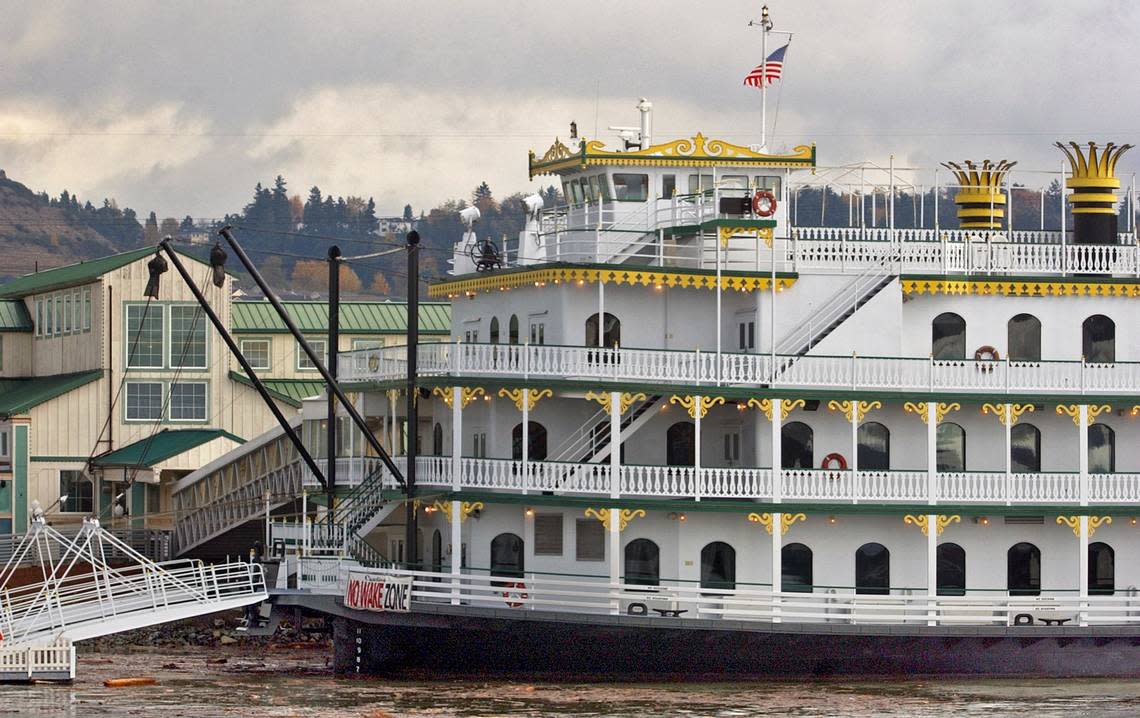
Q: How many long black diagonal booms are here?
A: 2